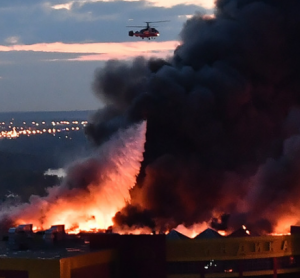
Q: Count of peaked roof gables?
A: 3